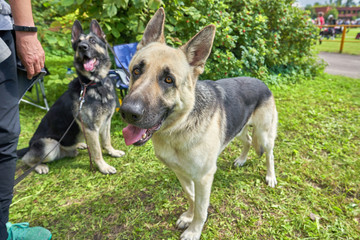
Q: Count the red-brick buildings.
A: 1